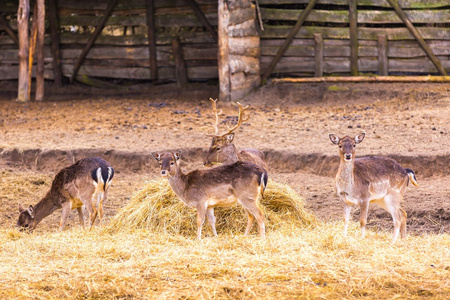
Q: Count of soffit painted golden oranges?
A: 0